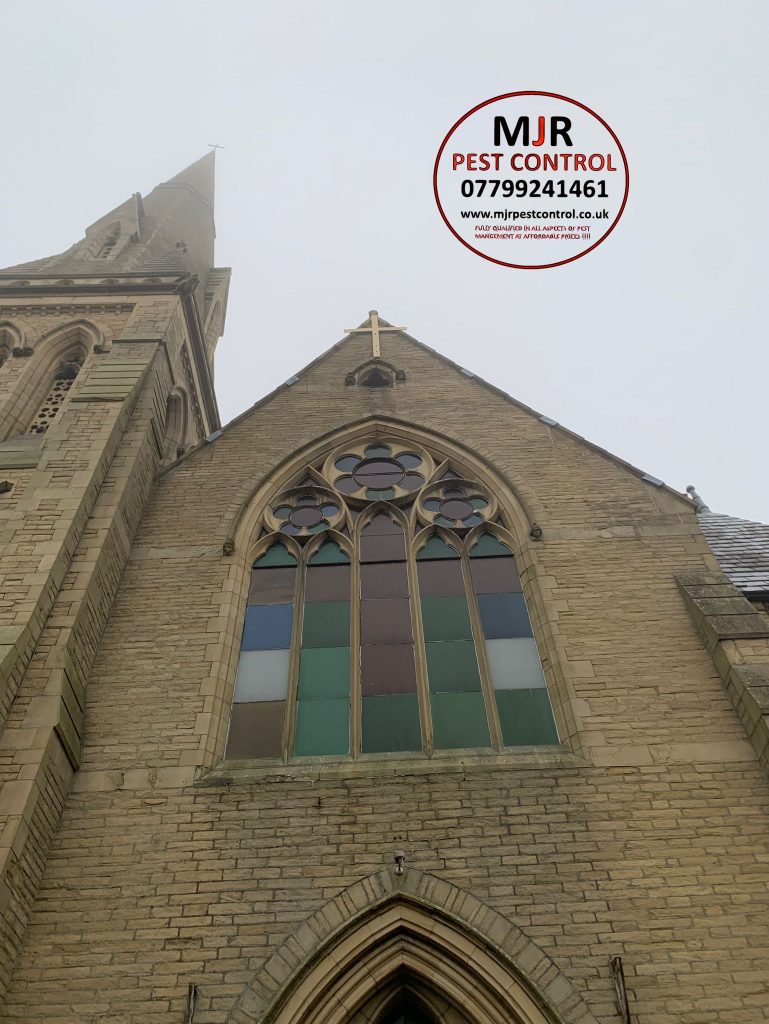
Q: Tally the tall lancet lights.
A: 5